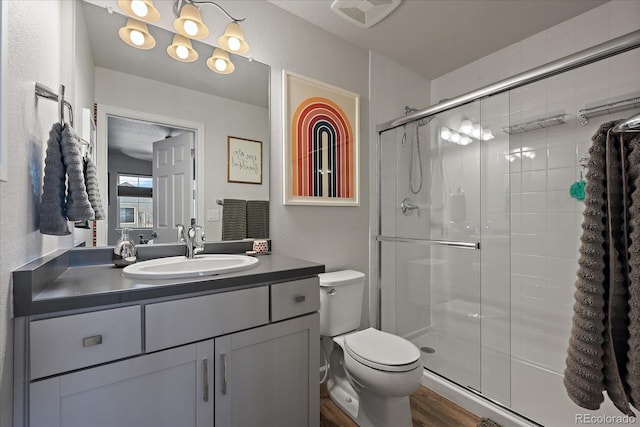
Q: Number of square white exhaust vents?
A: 1